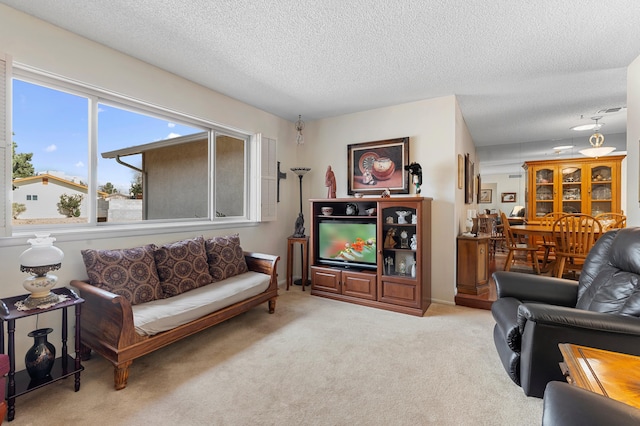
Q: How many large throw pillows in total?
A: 3